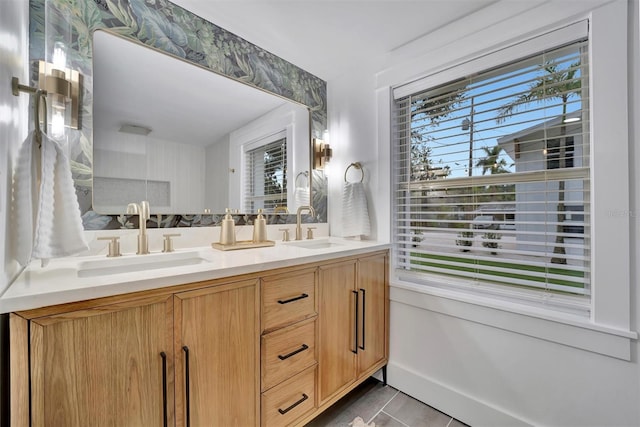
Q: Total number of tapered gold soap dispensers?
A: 2